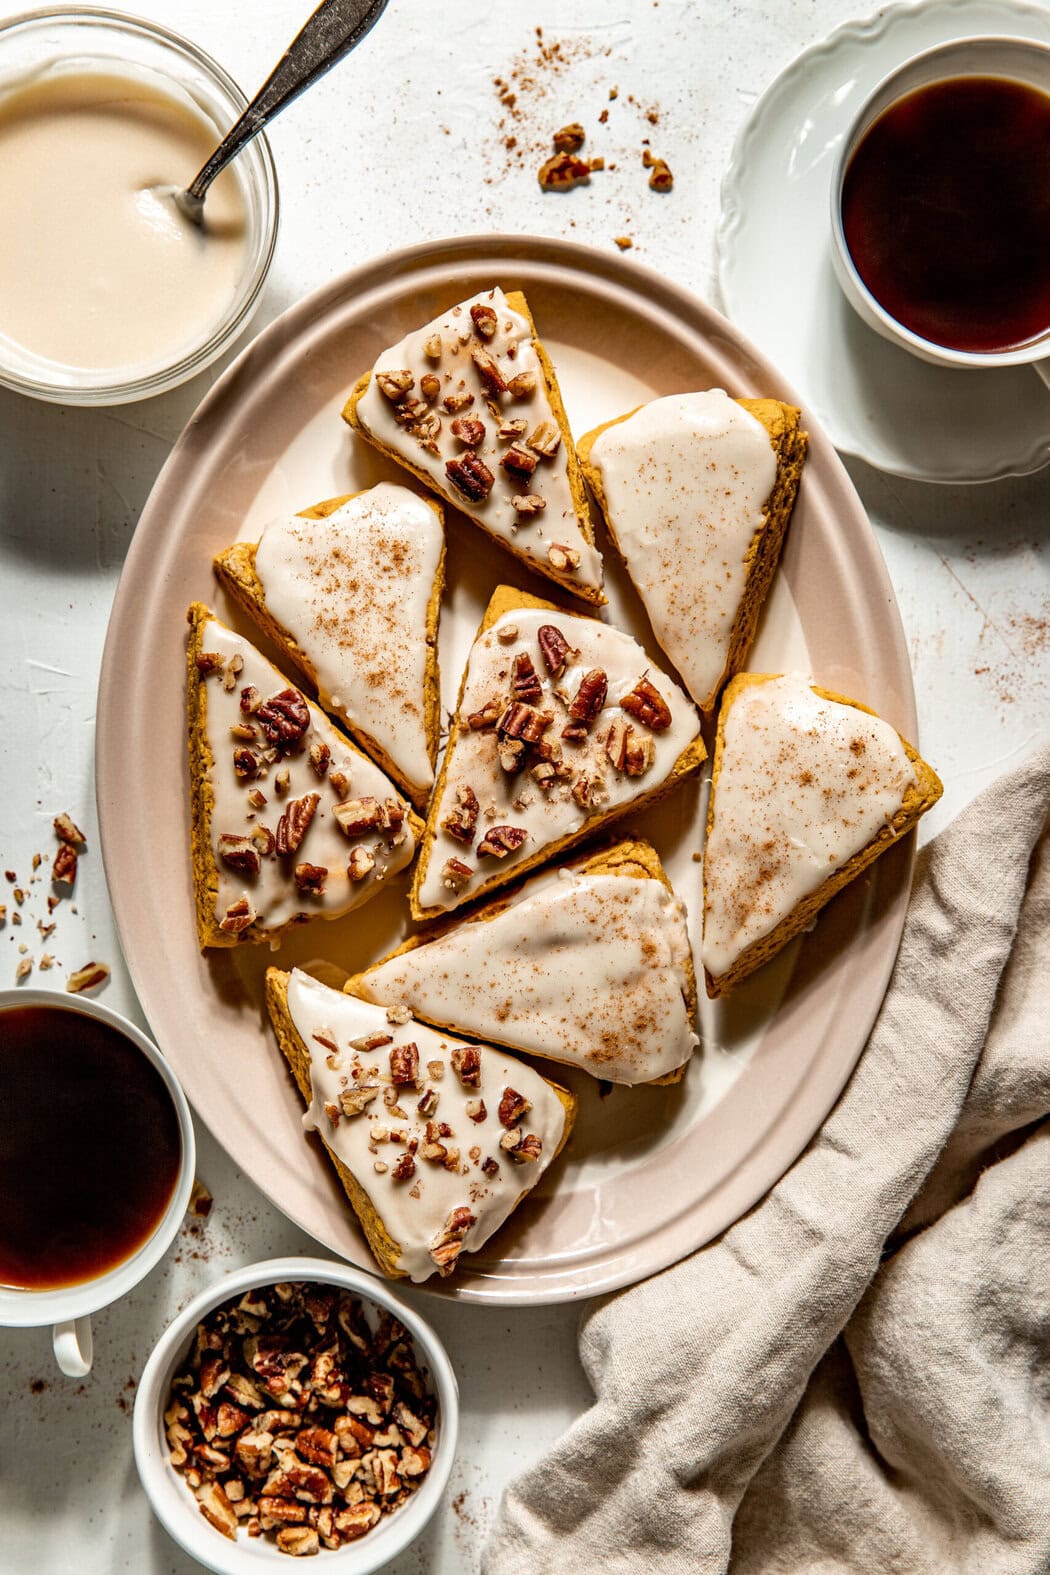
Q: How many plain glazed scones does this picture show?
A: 4